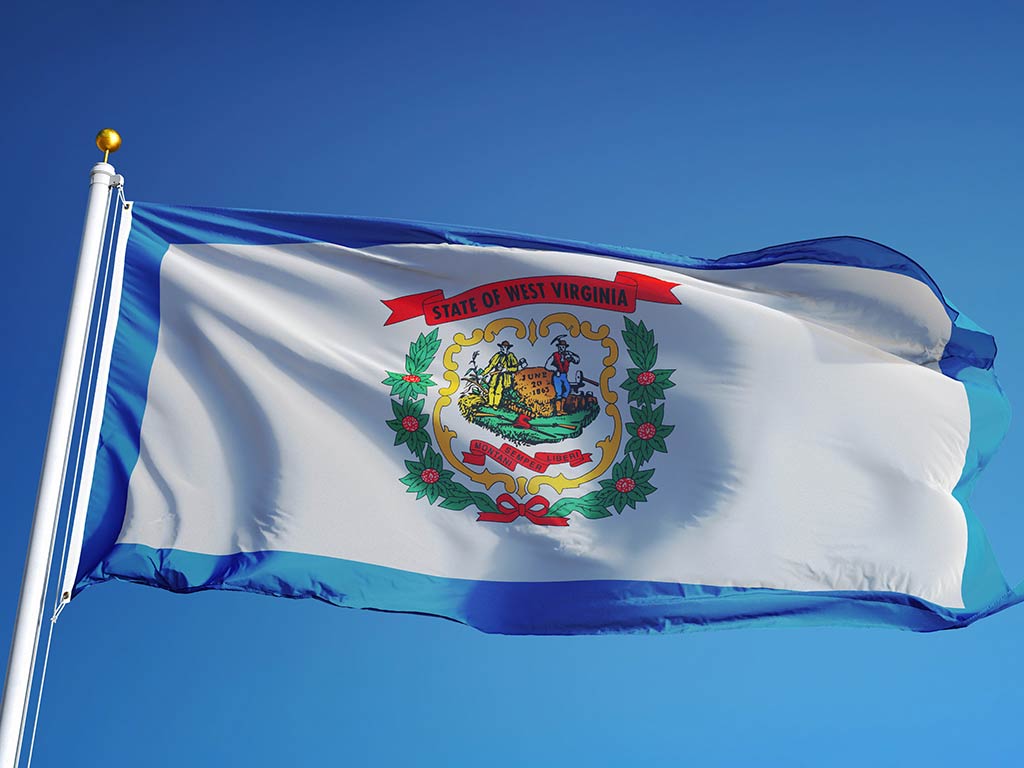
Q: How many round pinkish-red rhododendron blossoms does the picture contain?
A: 6